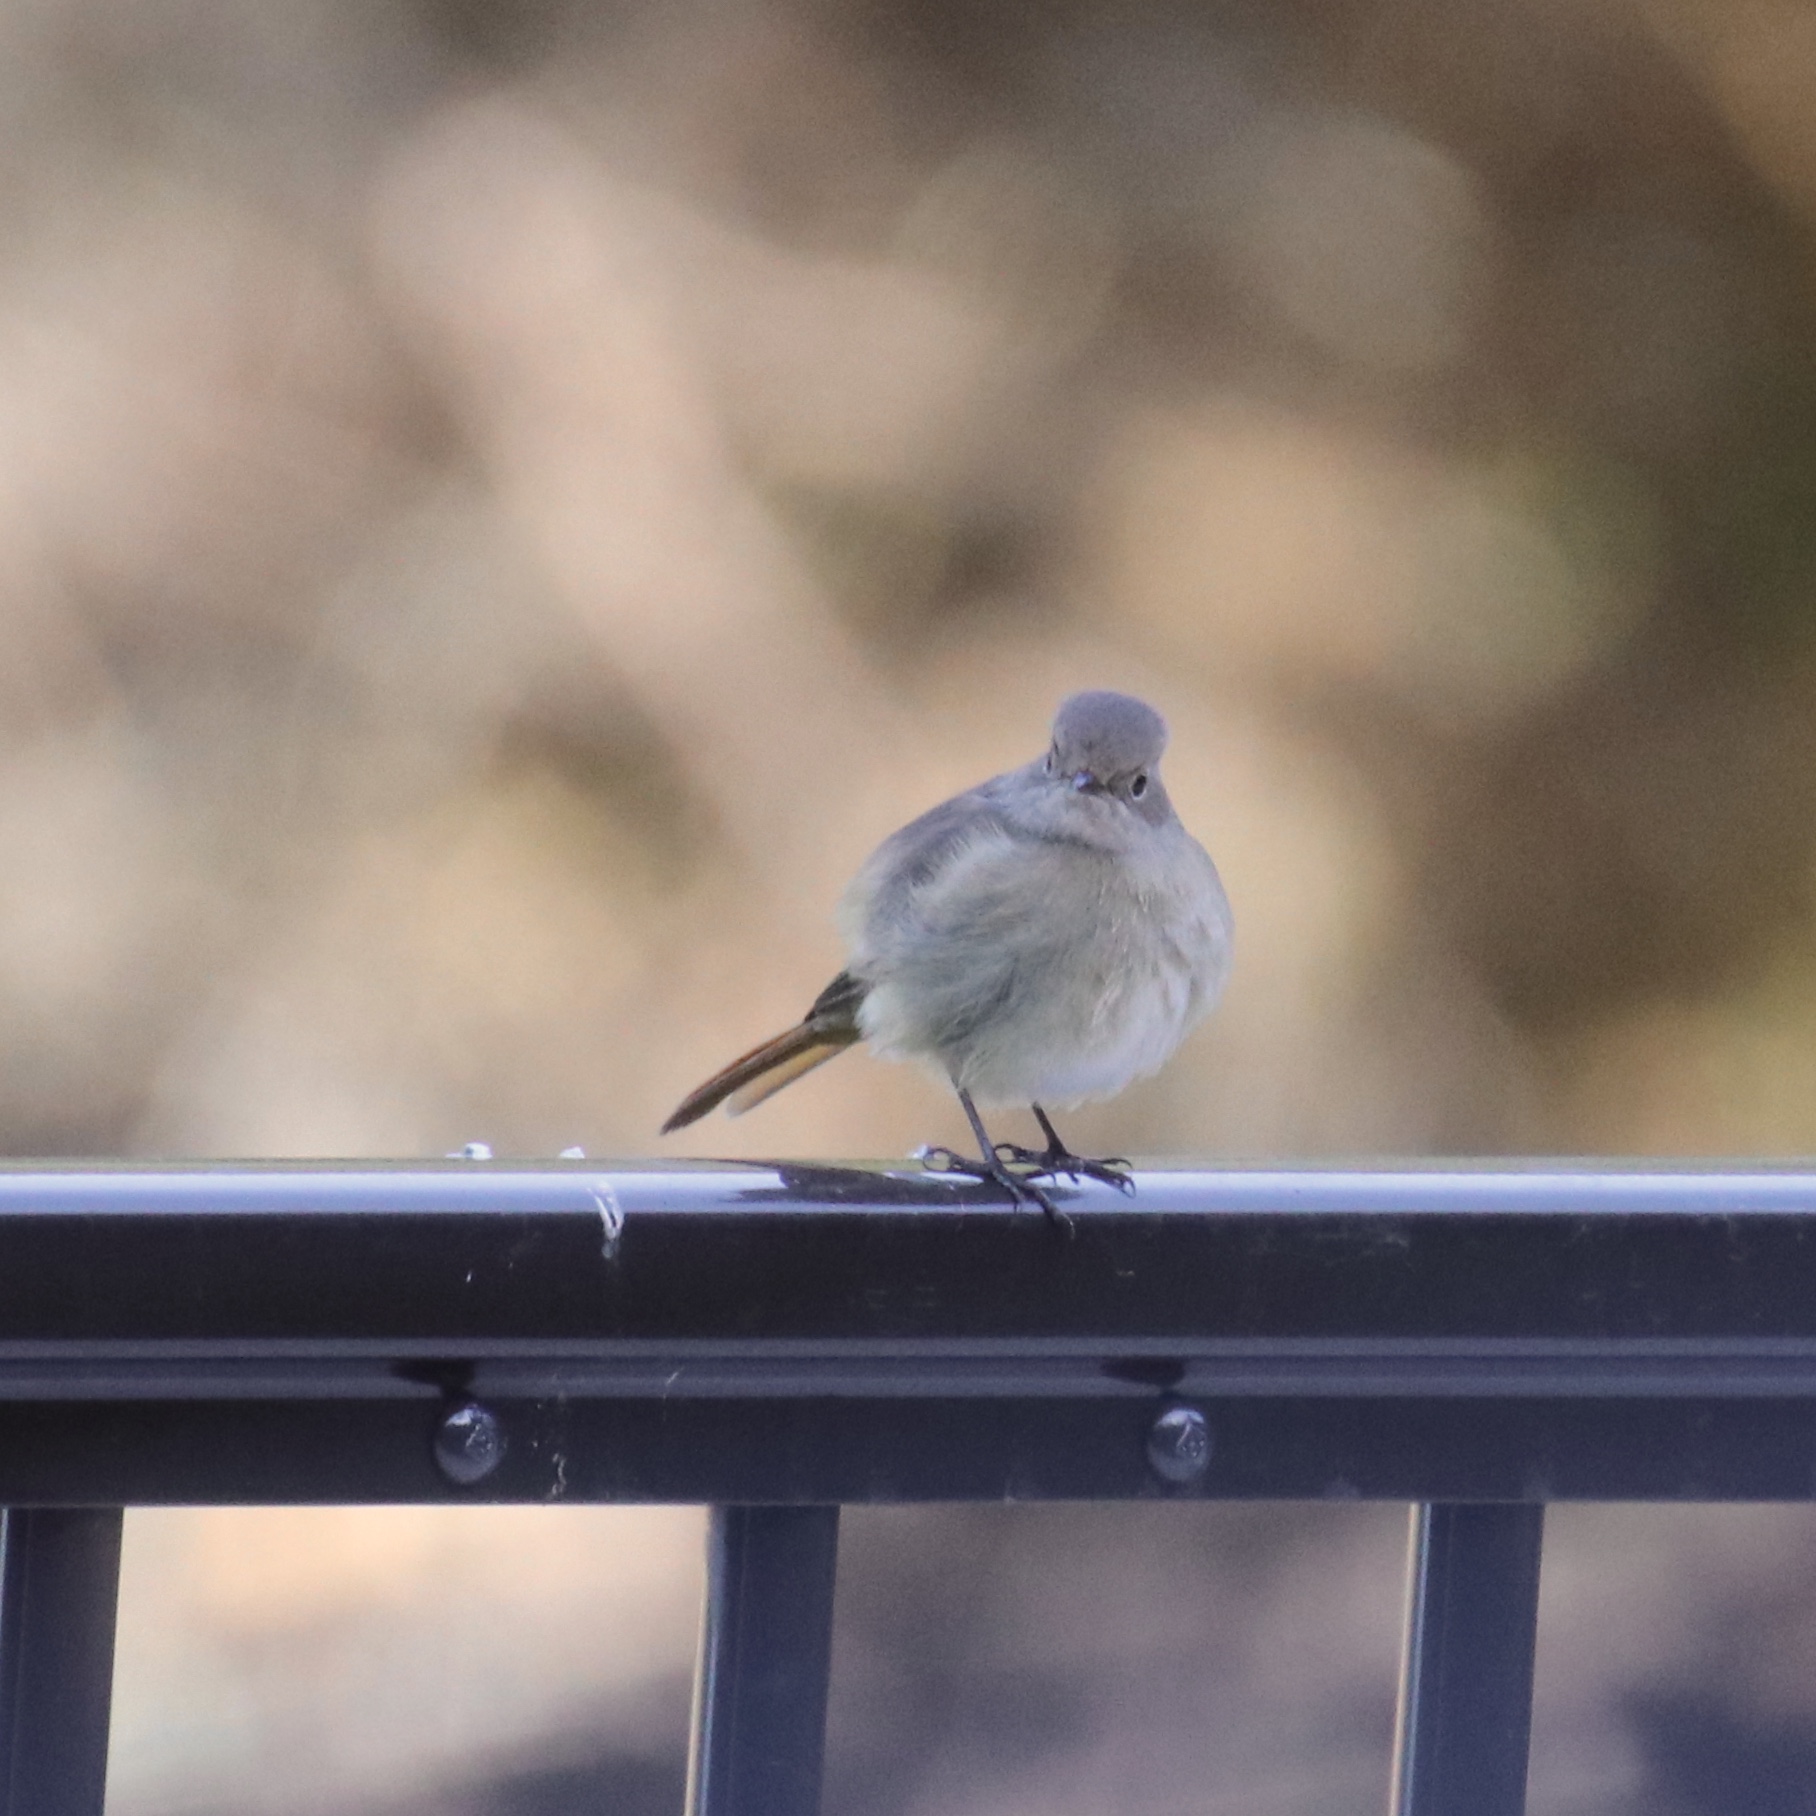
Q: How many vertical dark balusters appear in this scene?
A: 3